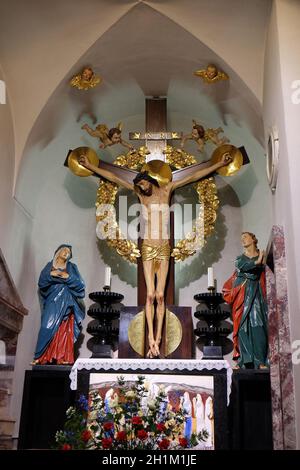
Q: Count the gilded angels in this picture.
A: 4